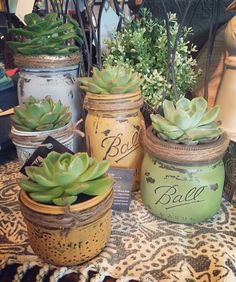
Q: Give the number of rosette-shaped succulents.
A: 5